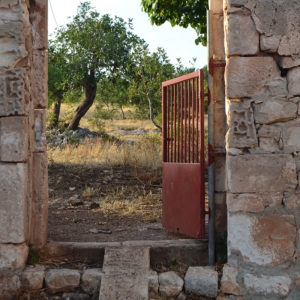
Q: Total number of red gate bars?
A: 9